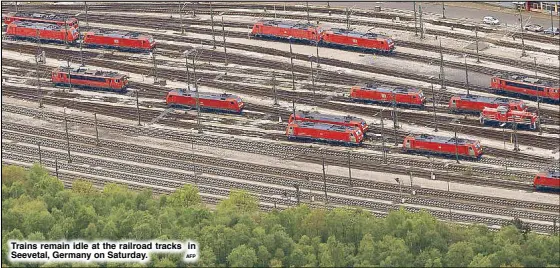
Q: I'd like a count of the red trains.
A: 15